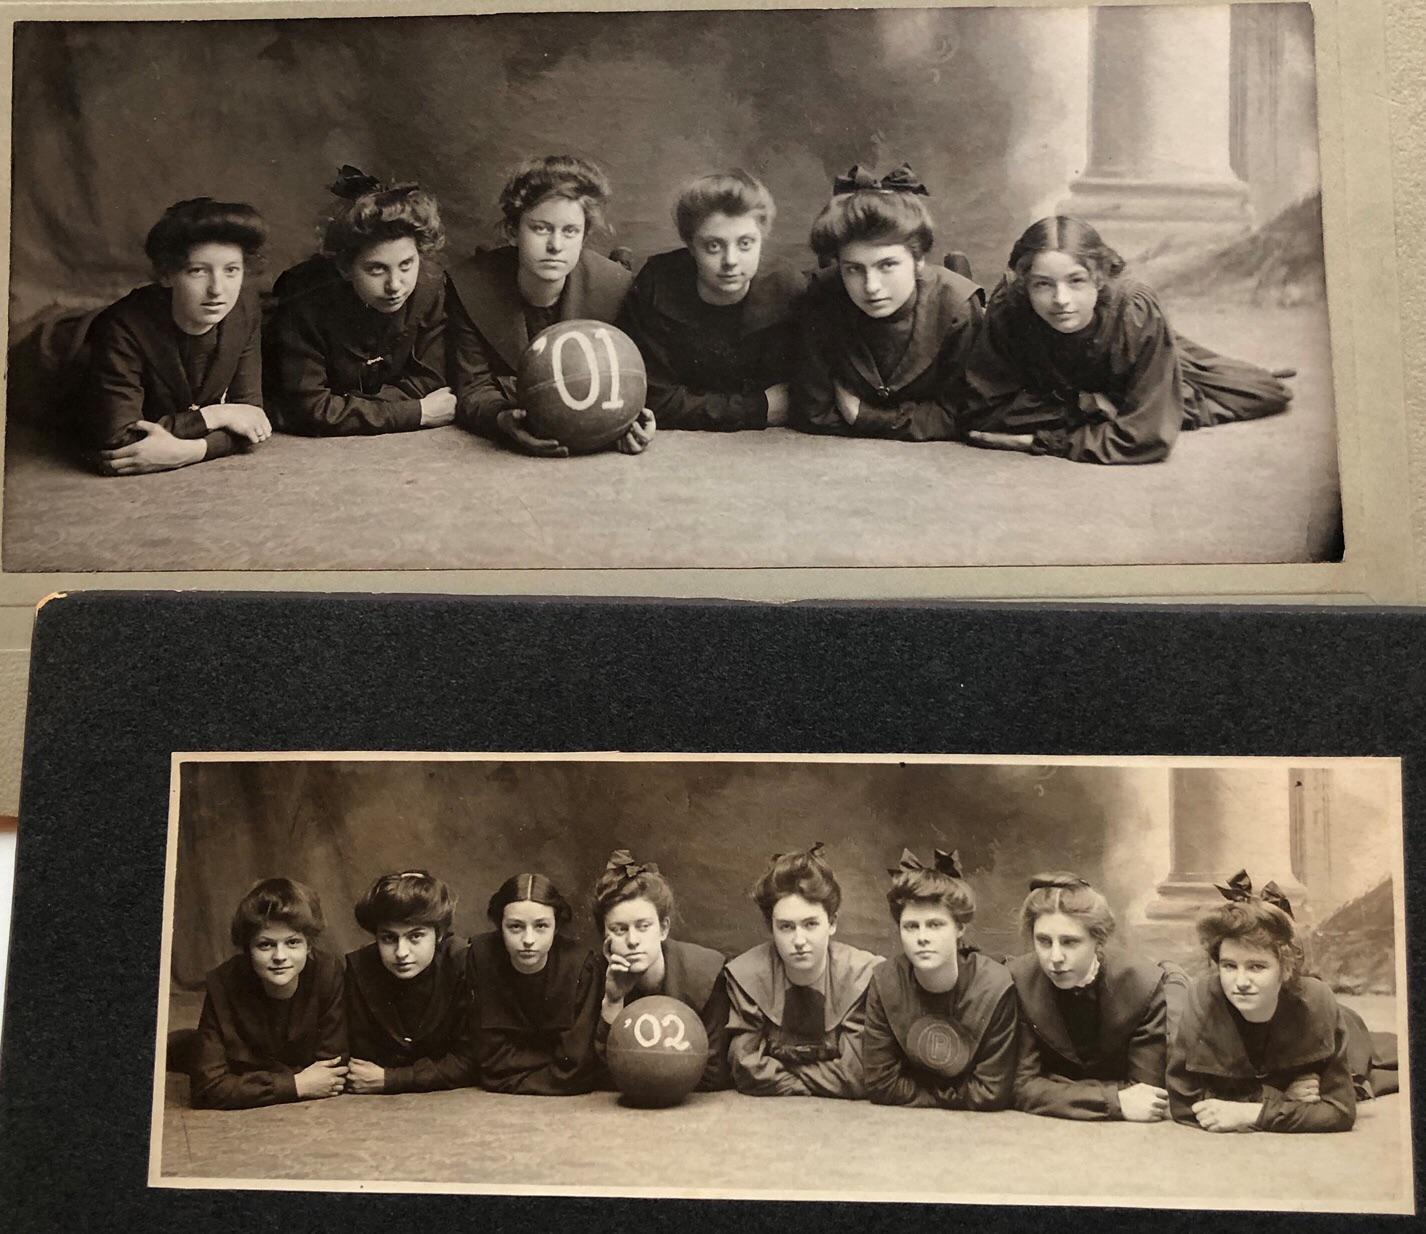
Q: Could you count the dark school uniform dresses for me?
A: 14